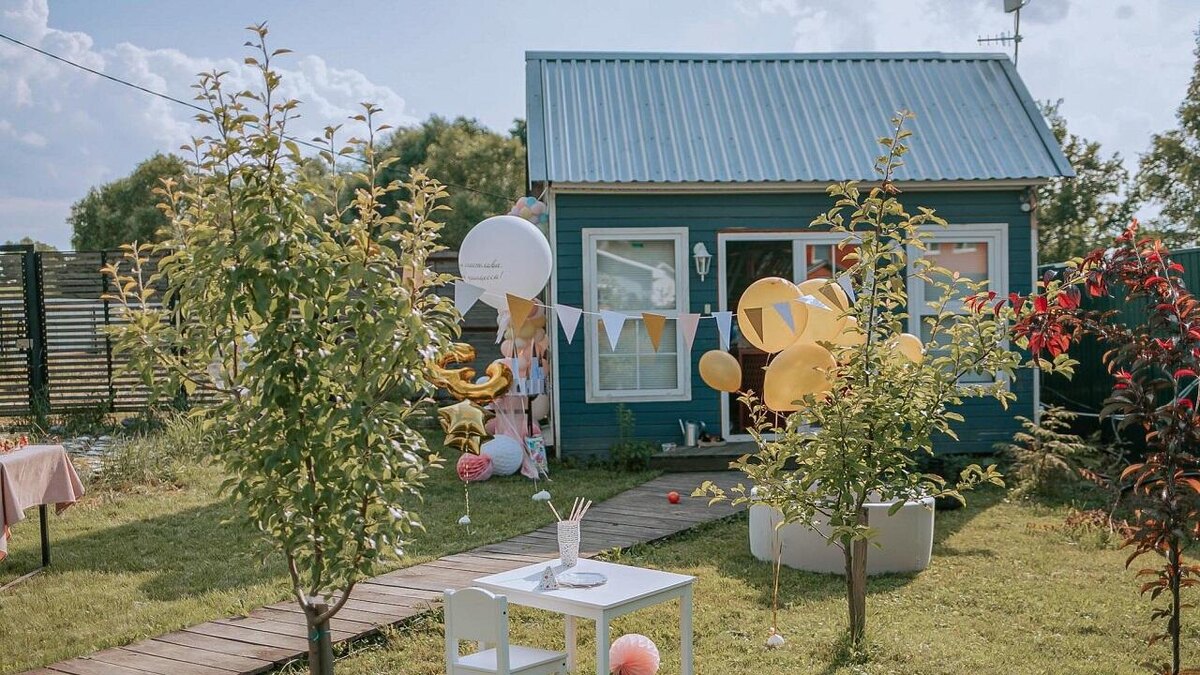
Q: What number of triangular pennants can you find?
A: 12